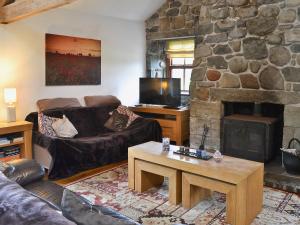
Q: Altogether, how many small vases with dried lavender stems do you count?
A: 0